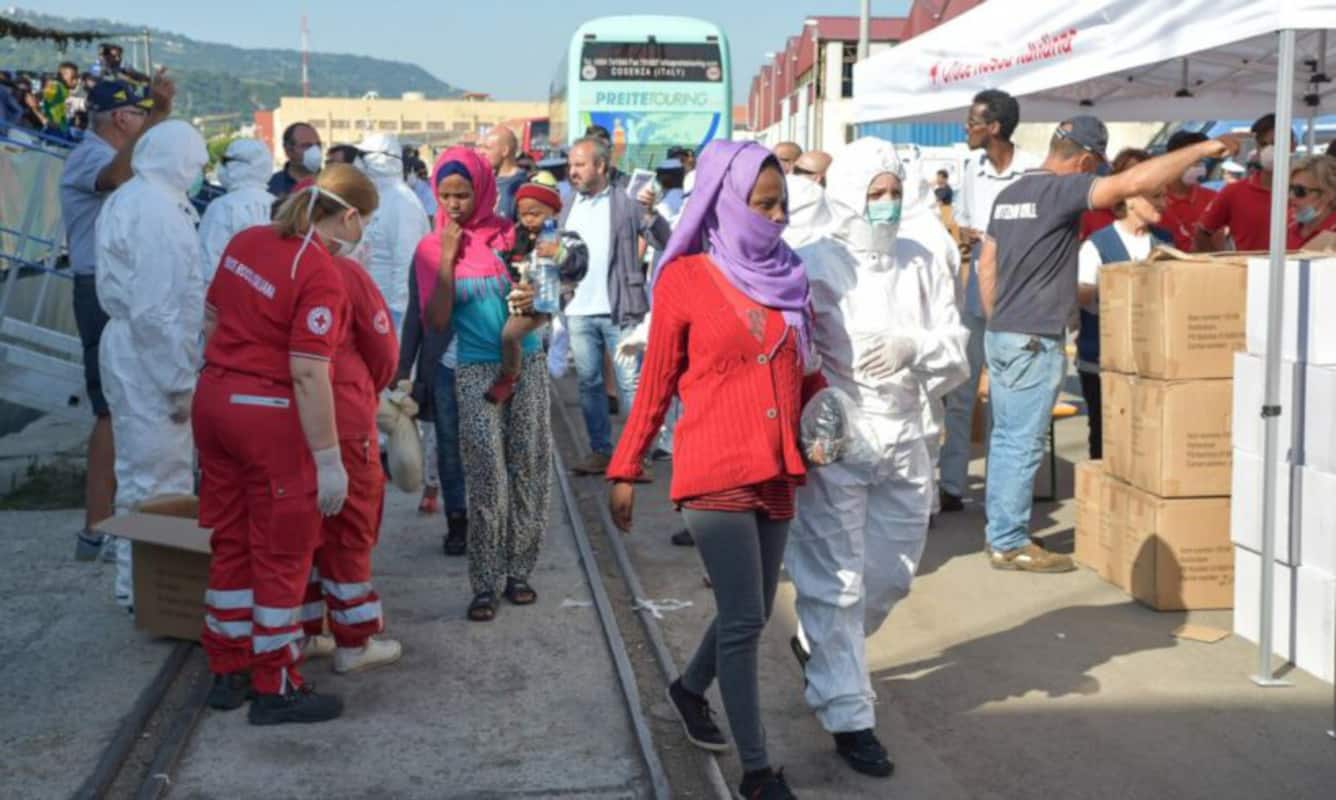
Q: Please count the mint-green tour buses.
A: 1